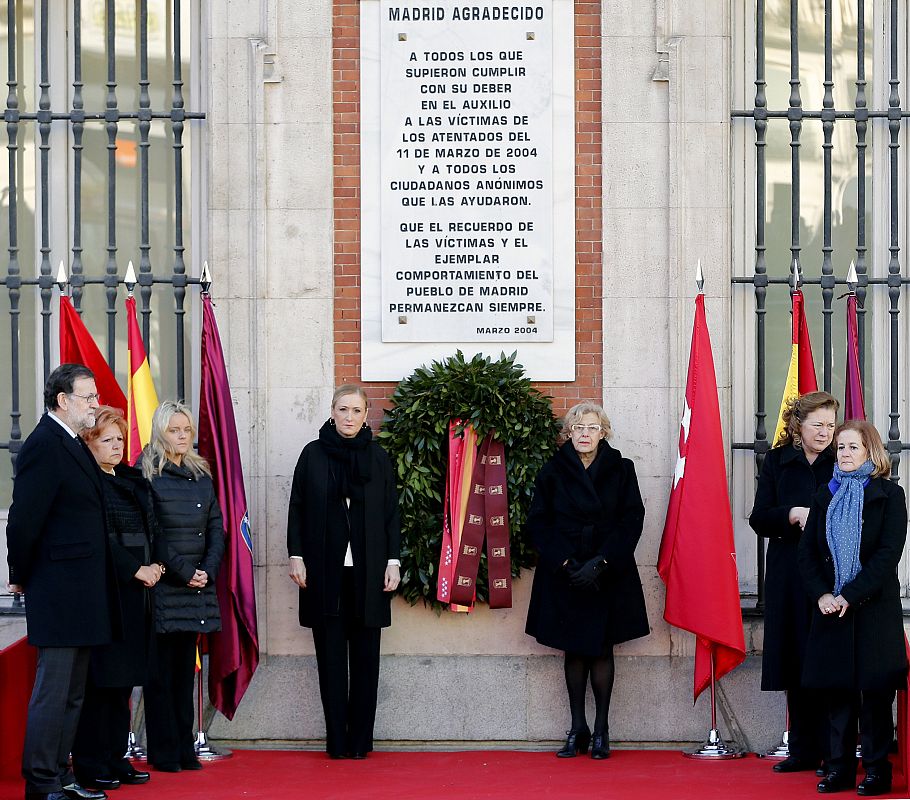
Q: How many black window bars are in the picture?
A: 11